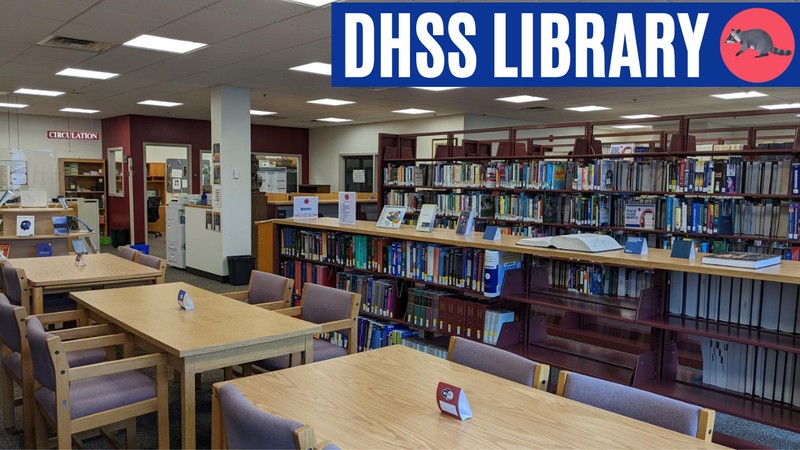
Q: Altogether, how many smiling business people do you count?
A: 0